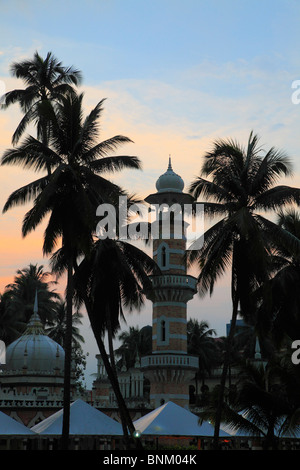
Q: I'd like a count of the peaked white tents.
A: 4